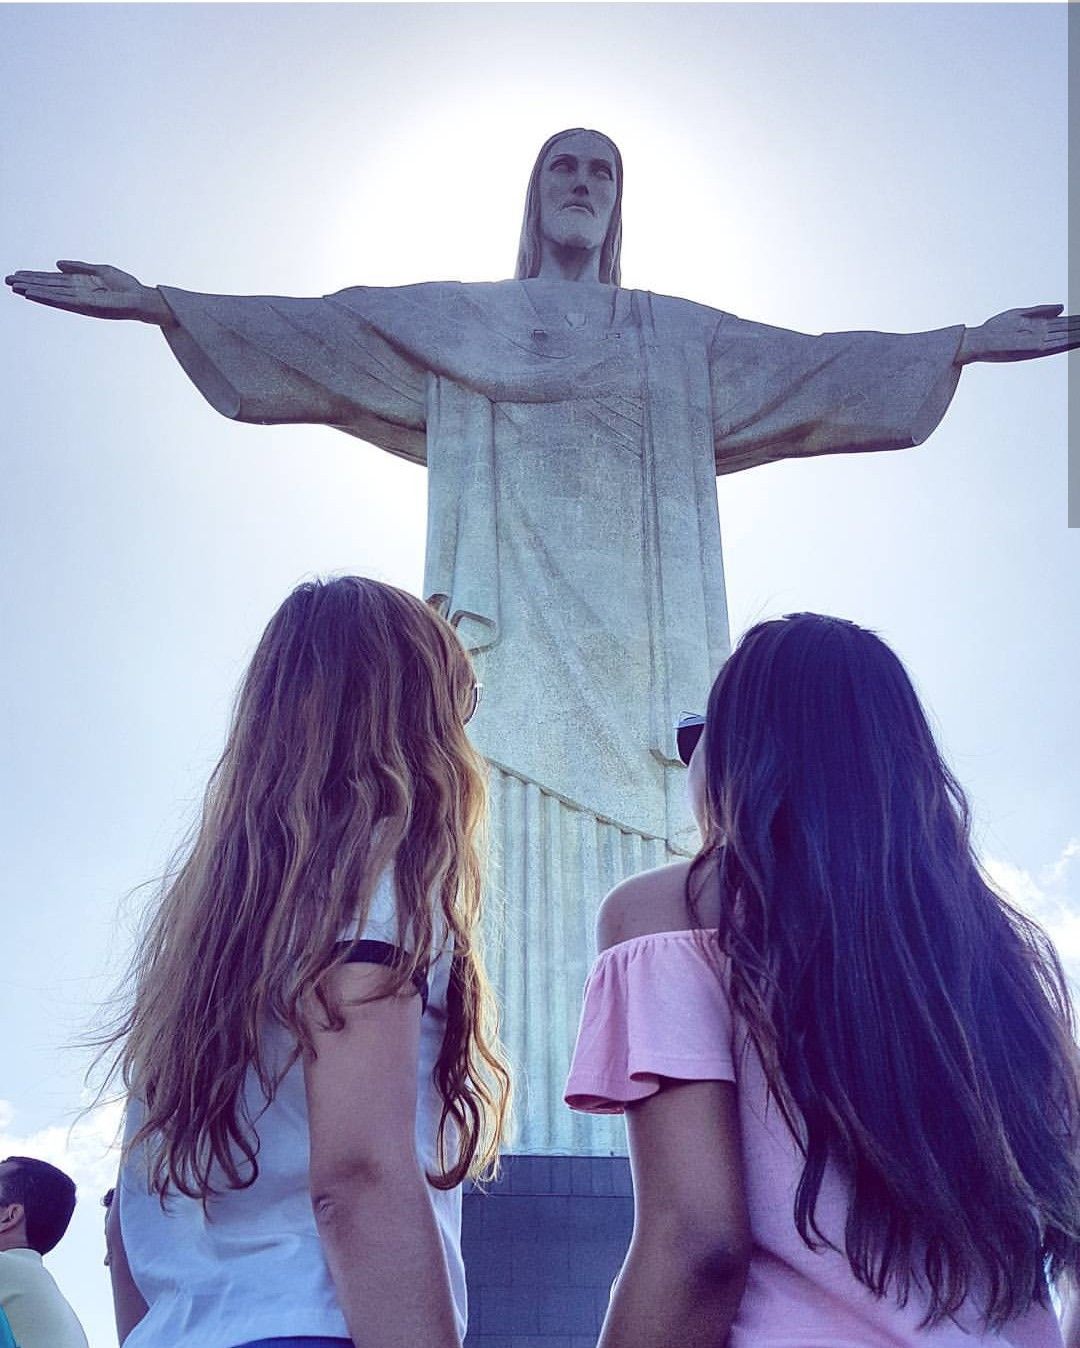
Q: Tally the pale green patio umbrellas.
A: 0